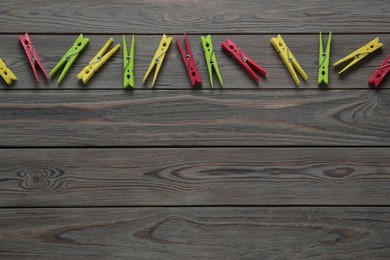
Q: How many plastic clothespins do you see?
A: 13